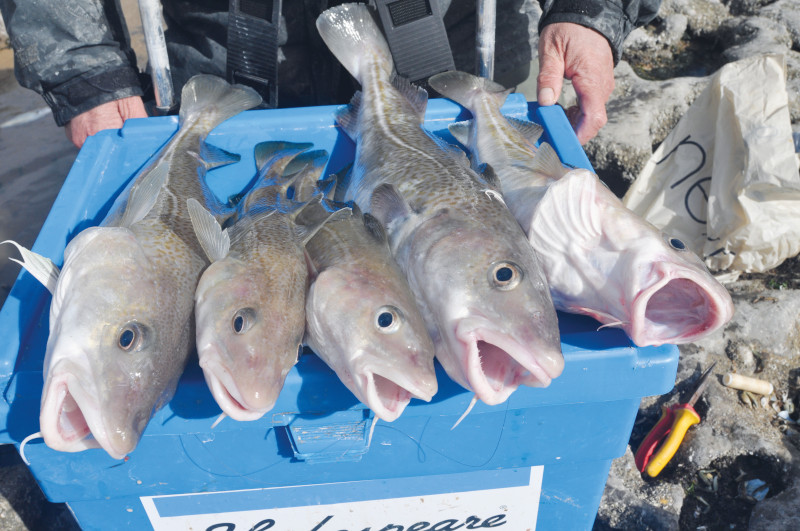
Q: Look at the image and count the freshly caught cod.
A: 5